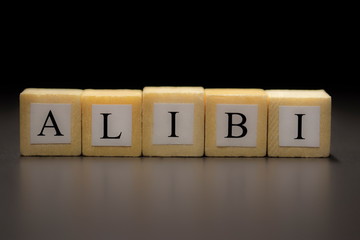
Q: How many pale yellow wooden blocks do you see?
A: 5